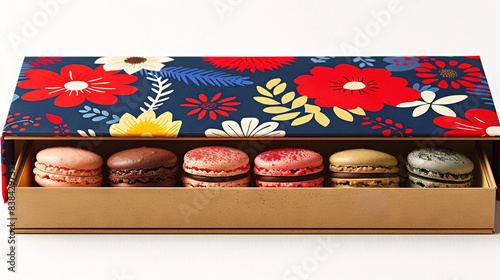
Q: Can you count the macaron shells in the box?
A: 12